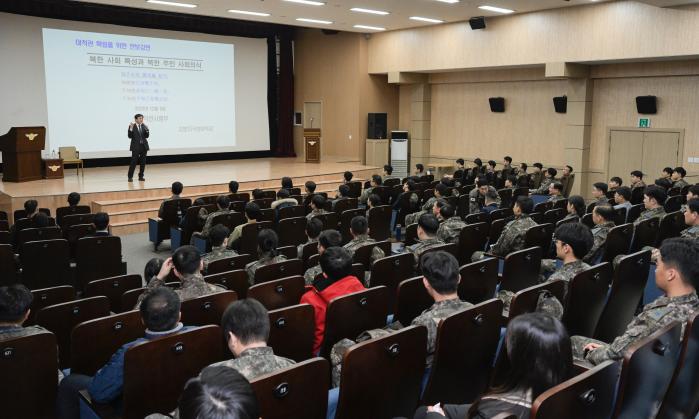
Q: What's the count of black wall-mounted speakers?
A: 4